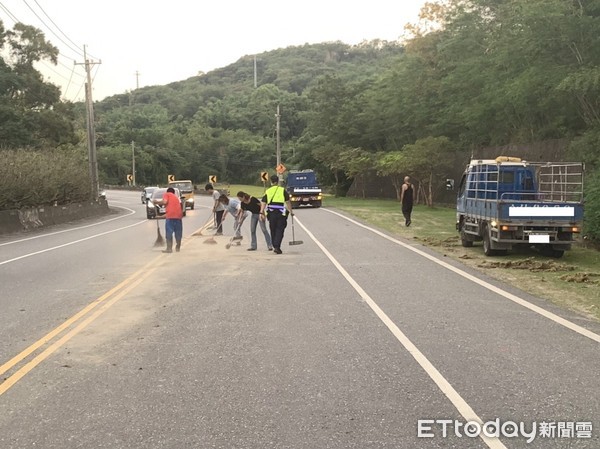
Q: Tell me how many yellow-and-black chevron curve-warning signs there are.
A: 4